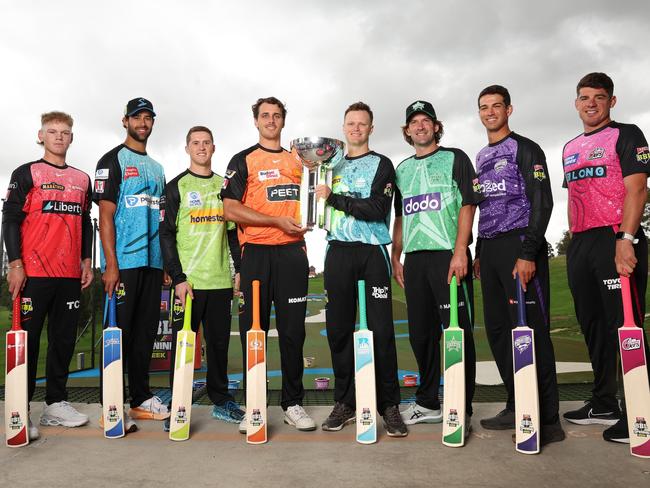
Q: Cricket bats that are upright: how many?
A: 8